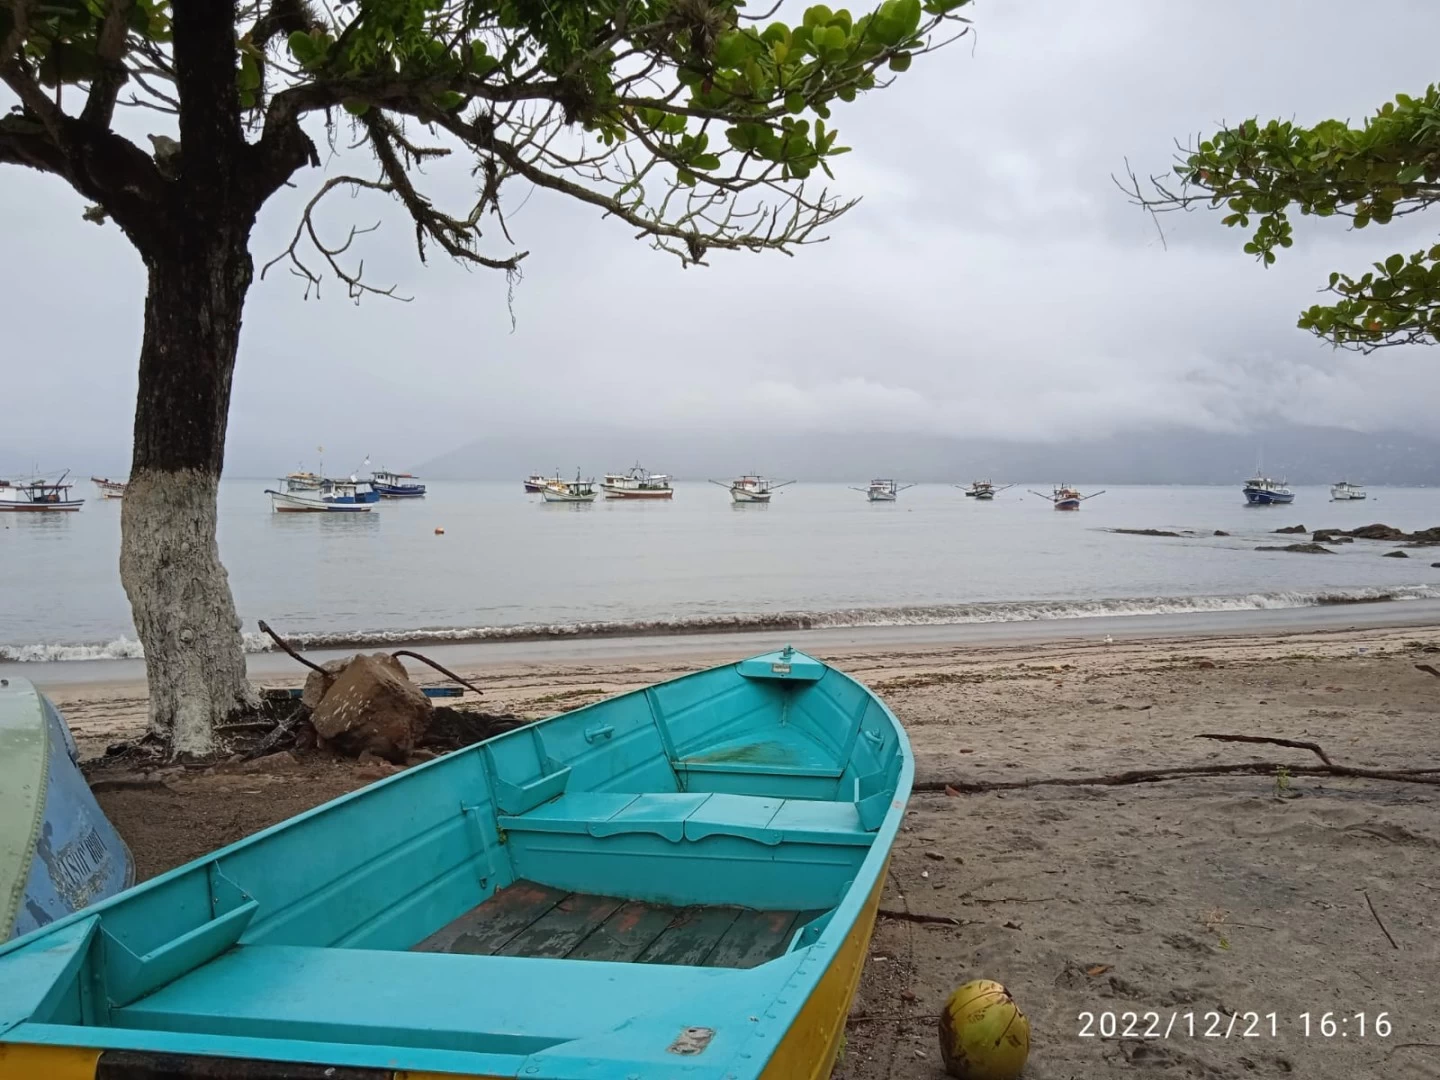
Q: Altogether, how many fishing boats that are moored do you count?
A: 14